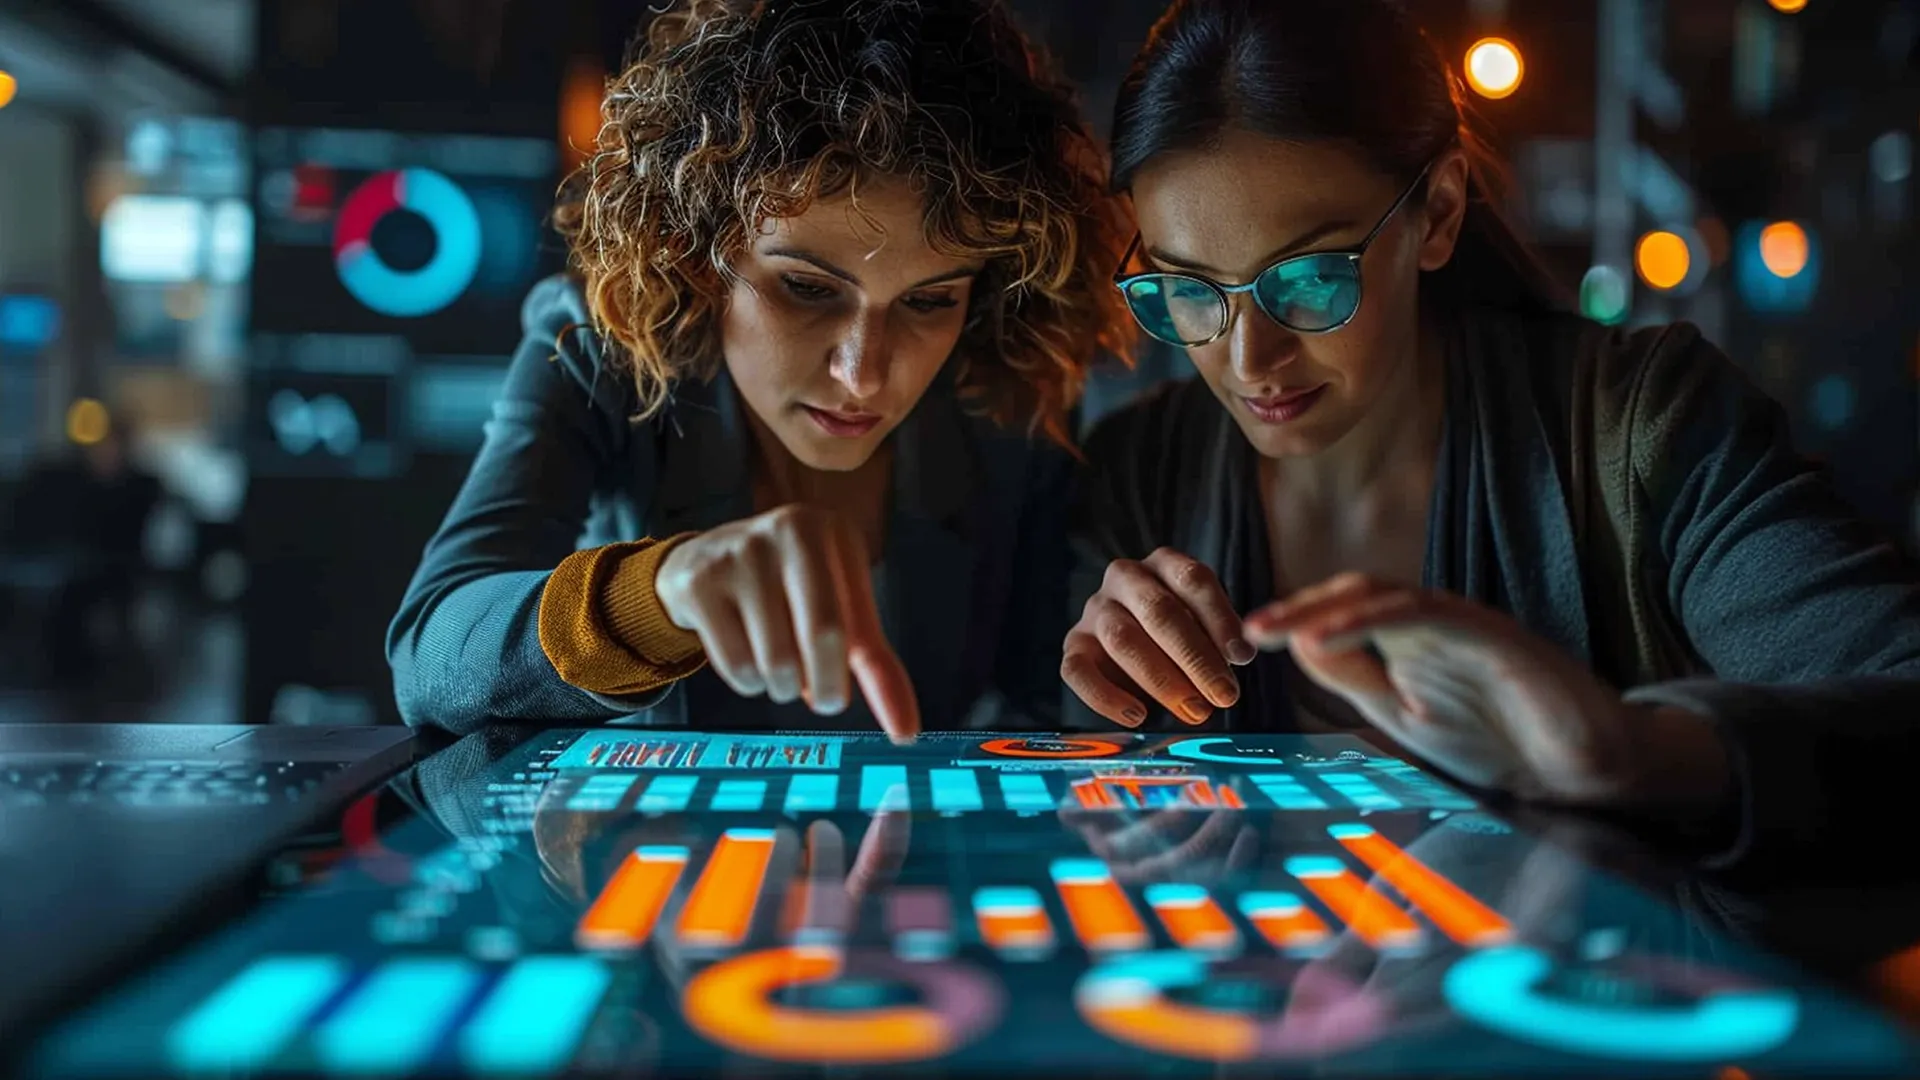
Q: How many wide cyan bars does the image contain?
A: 3